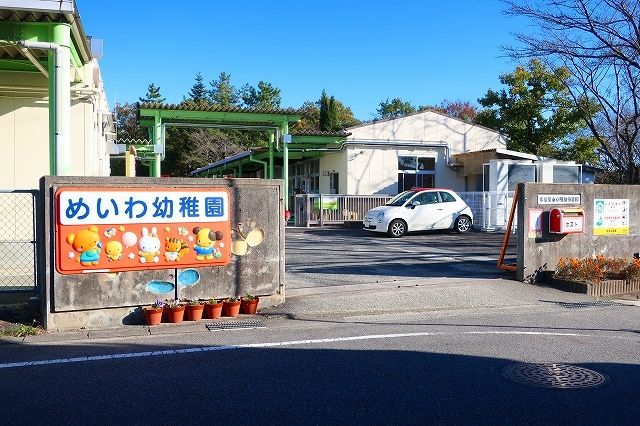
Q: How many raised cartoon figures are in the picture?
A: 5